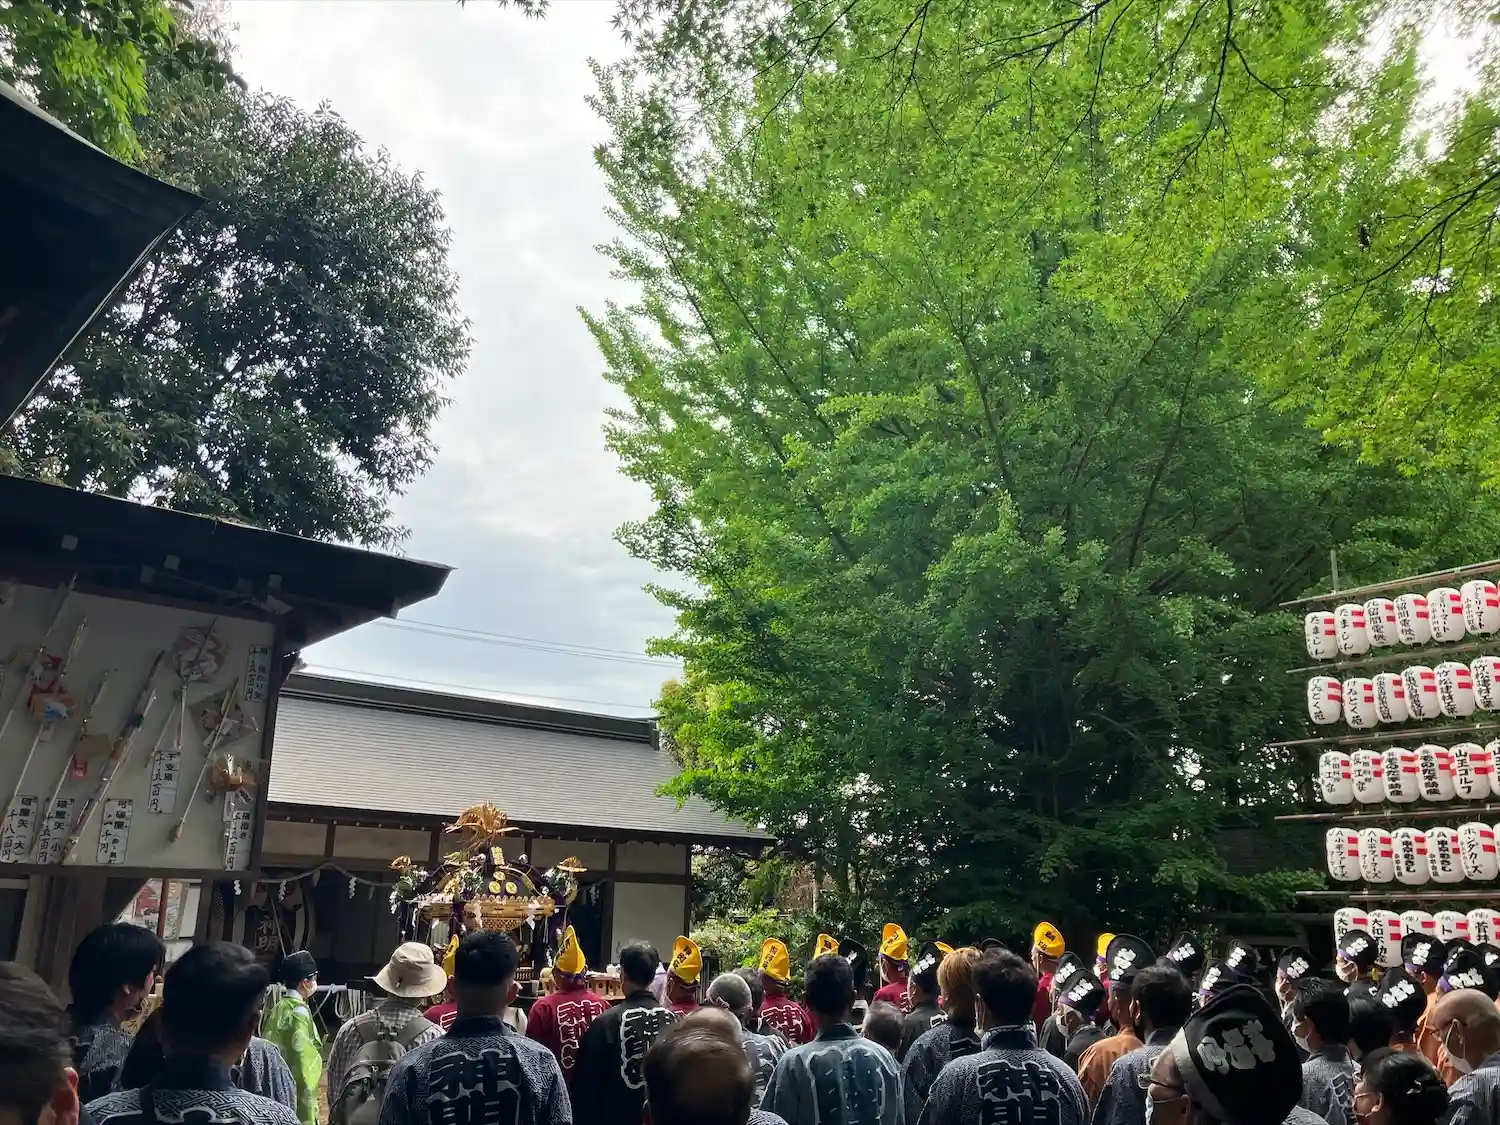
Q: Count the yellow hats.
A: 9